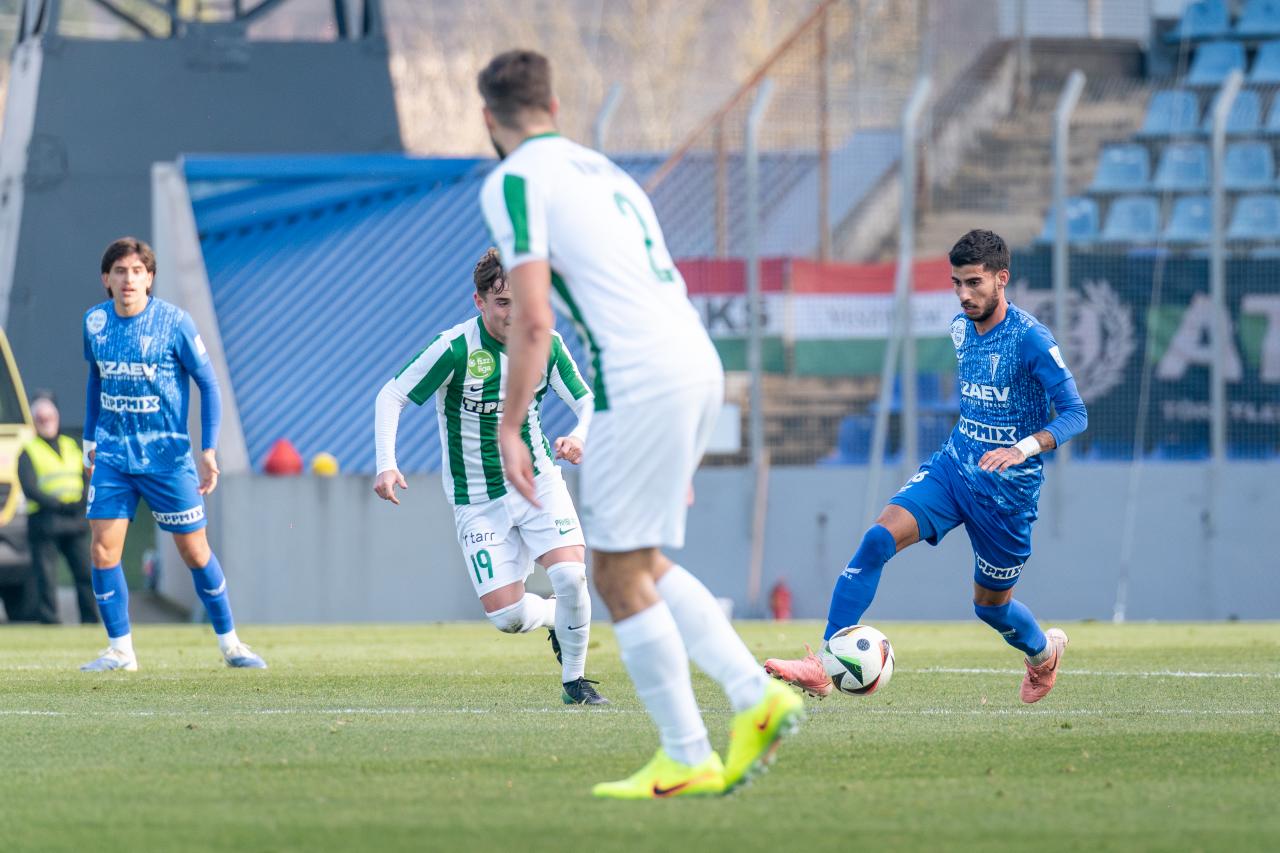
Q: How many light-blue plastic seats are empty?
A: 14